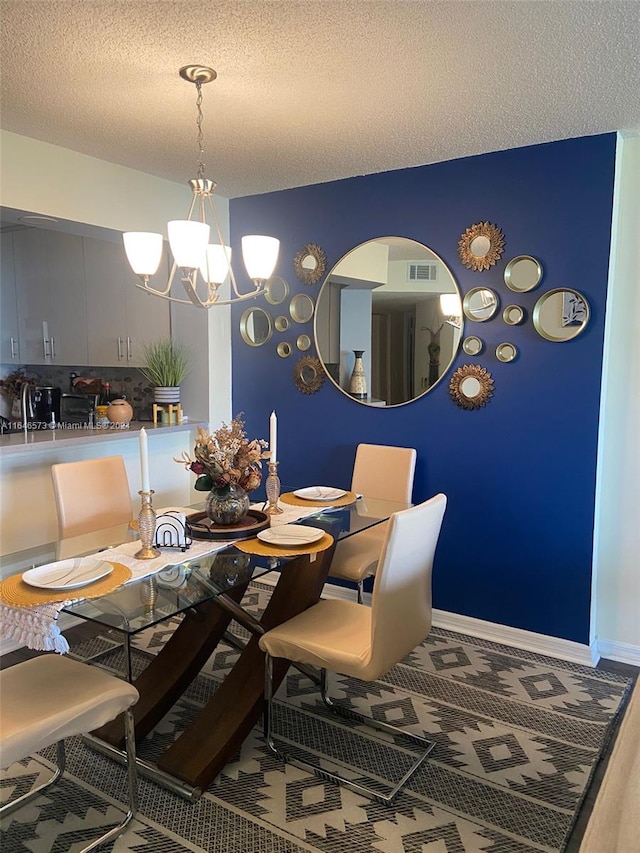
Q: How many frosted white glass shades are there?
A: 4